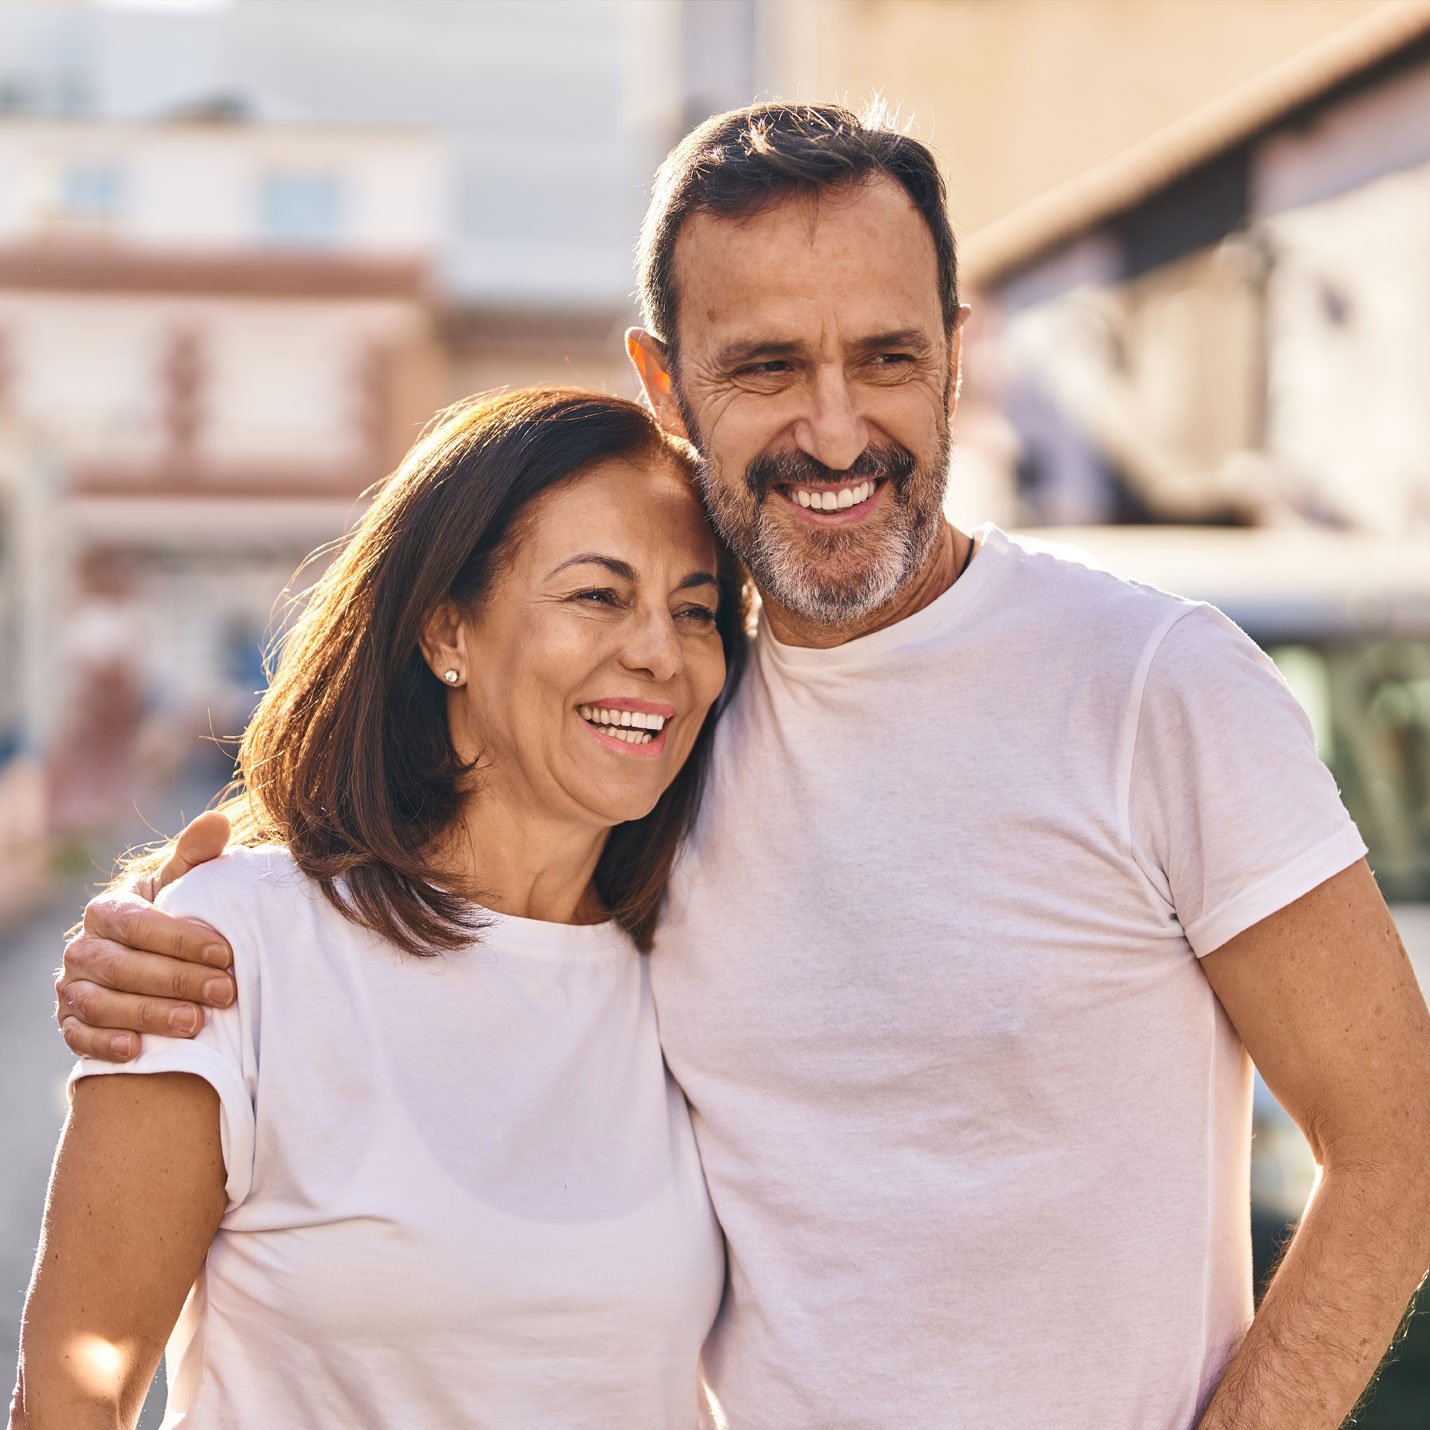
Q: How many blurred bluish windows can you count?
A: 2